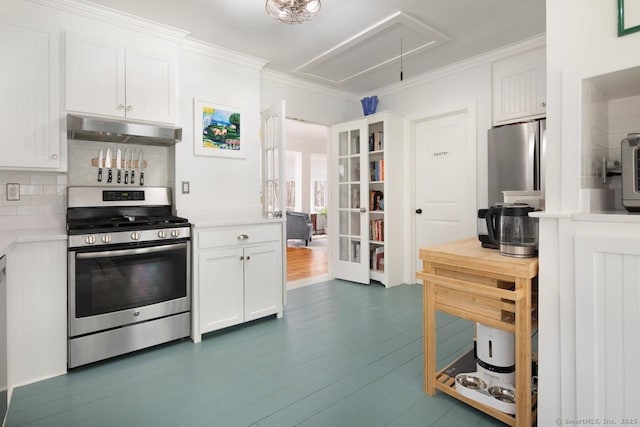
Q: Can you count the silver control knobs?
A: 5